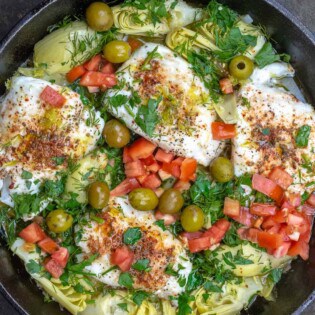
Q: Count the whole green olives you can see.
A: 10